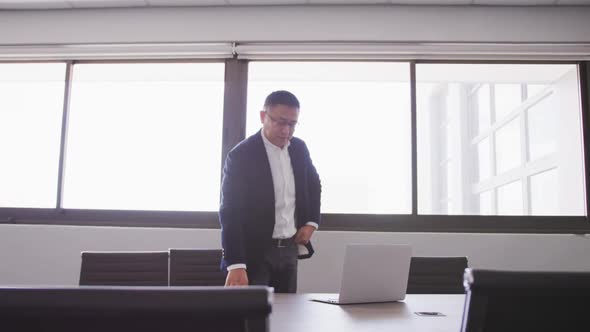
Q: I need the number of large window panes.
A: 4